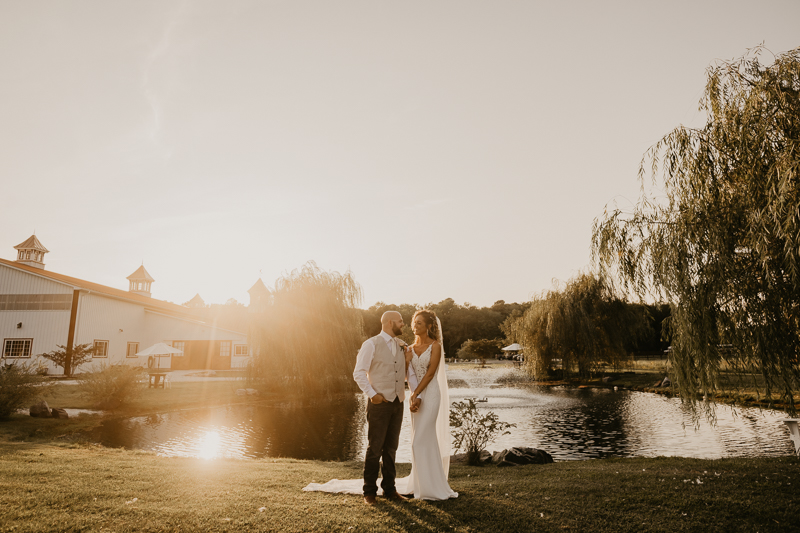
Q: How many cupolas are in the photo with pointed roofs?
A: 4